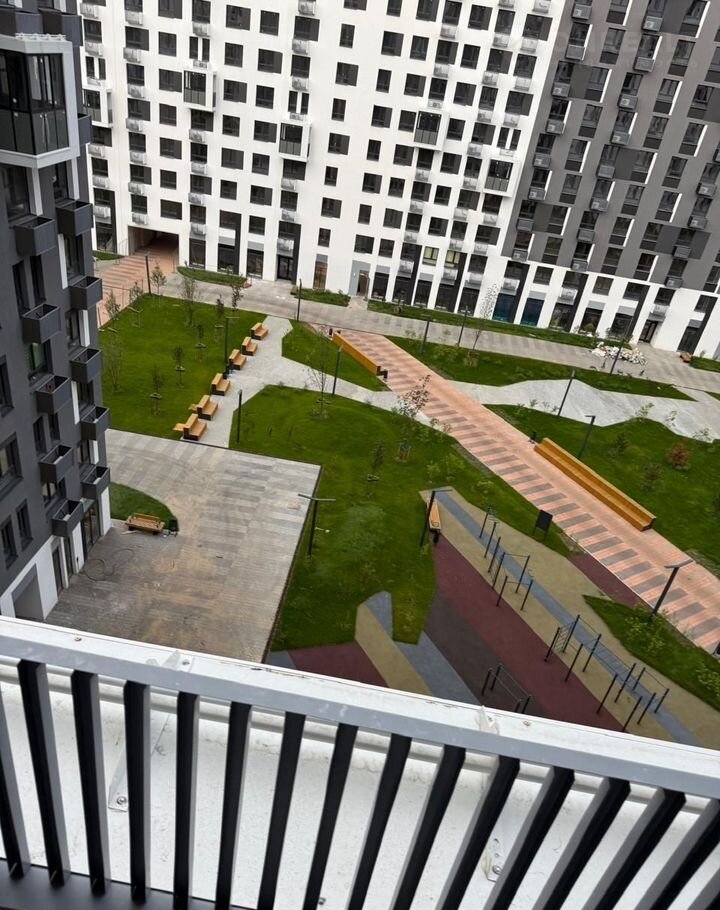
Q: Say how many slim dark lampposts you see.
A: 13